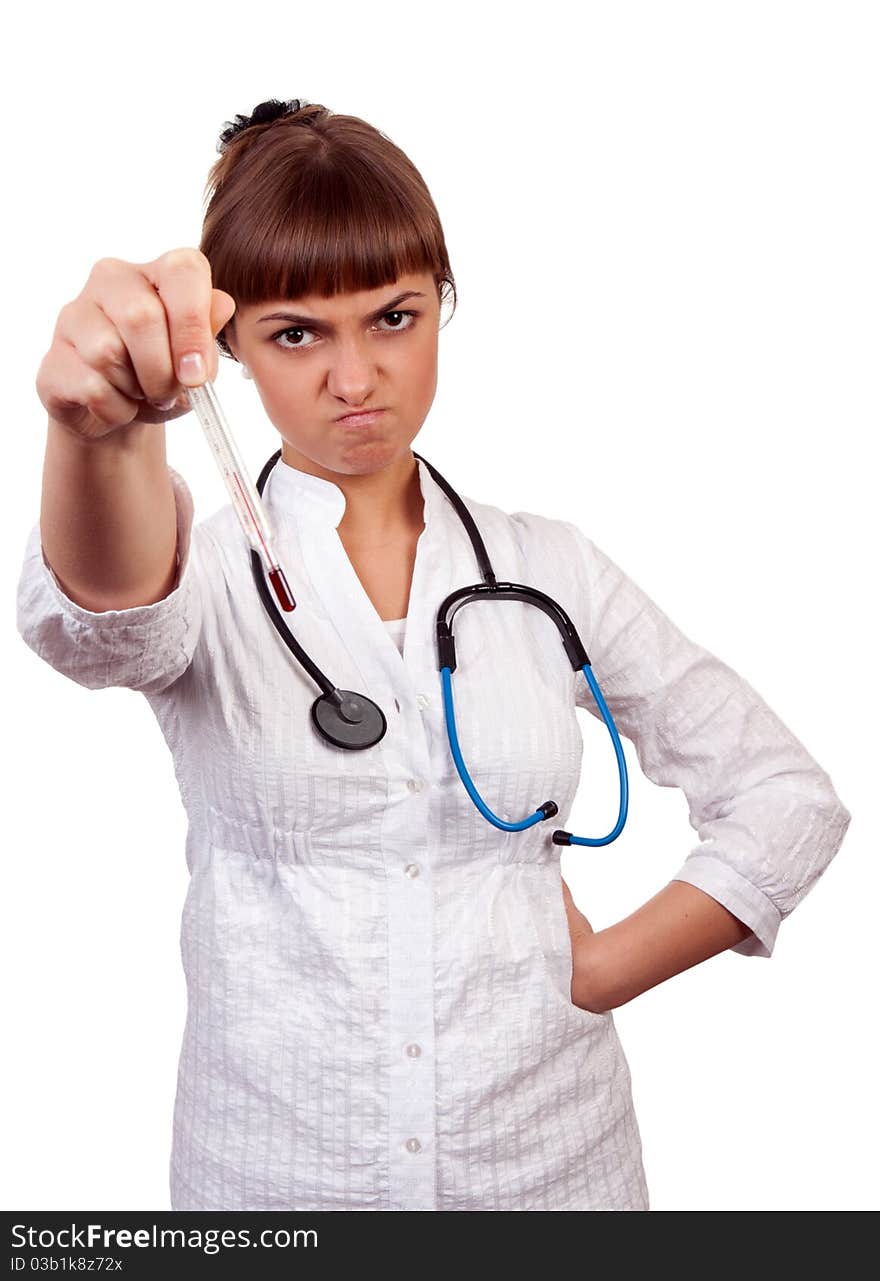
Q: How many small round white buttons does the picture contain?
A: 5